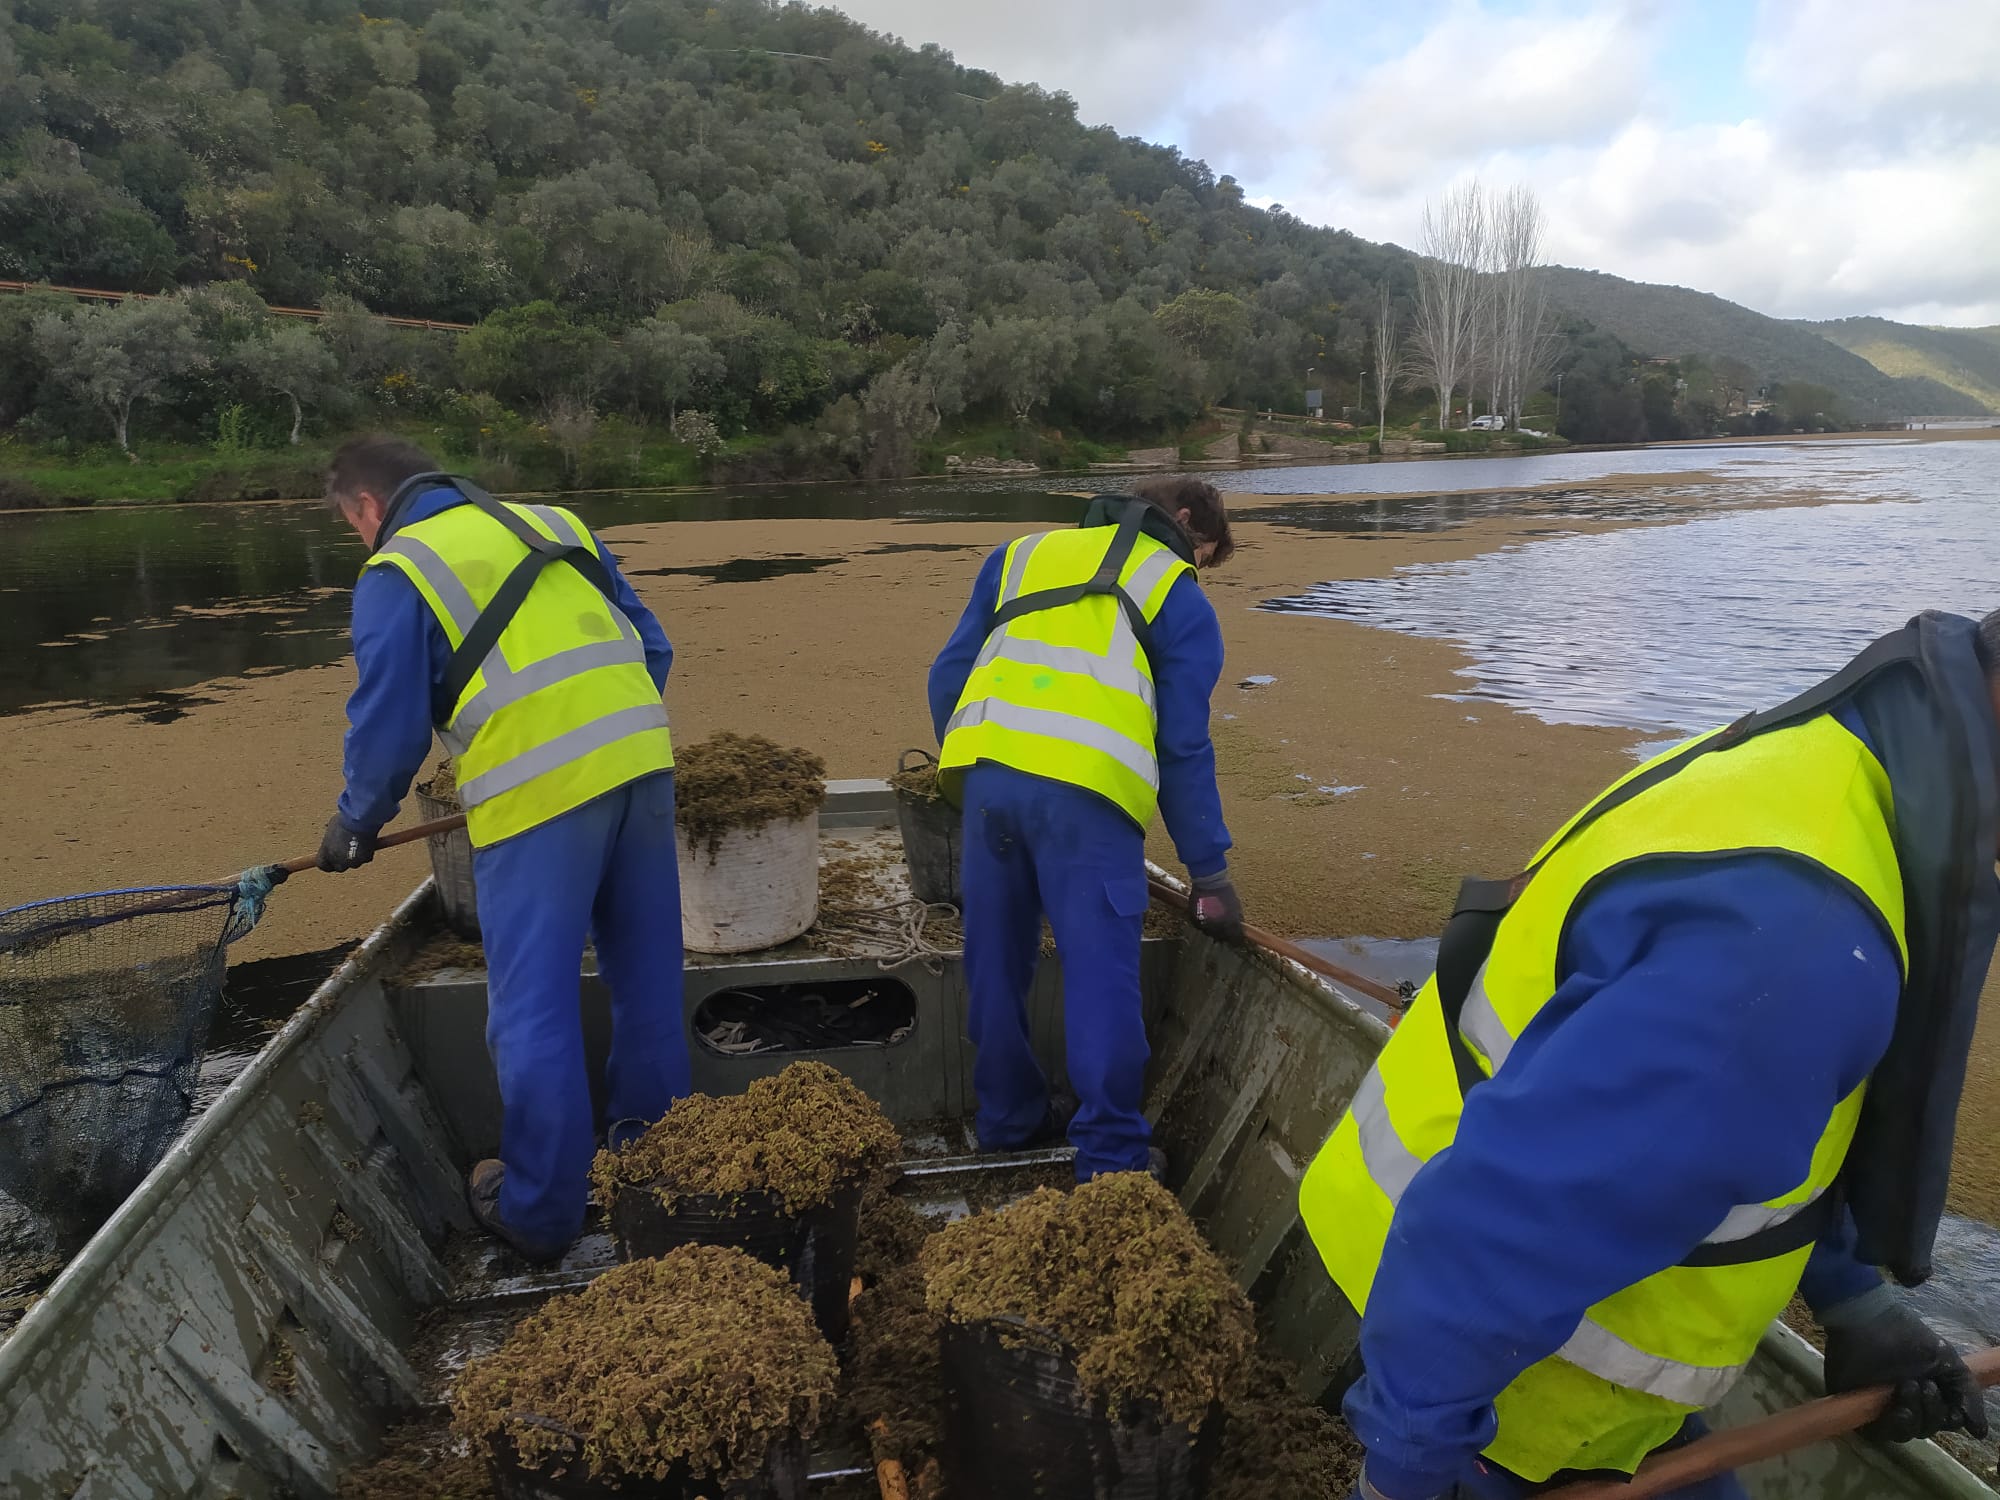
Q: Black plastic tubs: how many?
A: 5